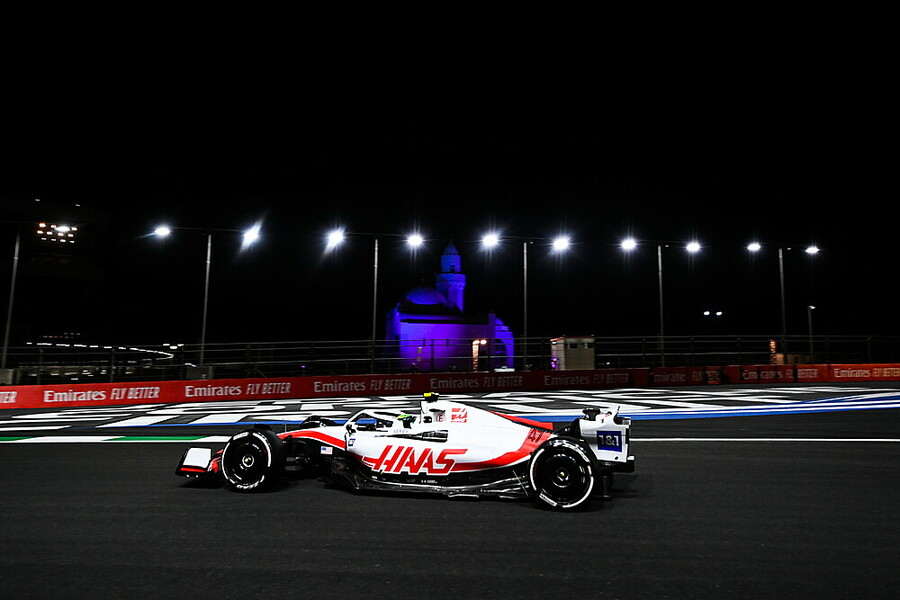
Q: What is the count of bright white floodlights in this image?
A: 10